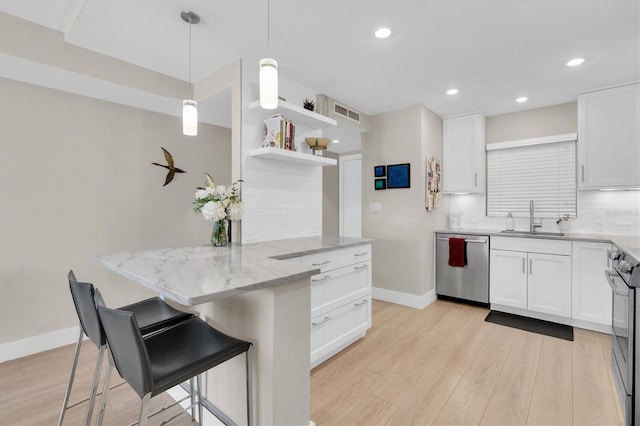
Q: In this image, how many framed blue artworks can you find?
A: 3